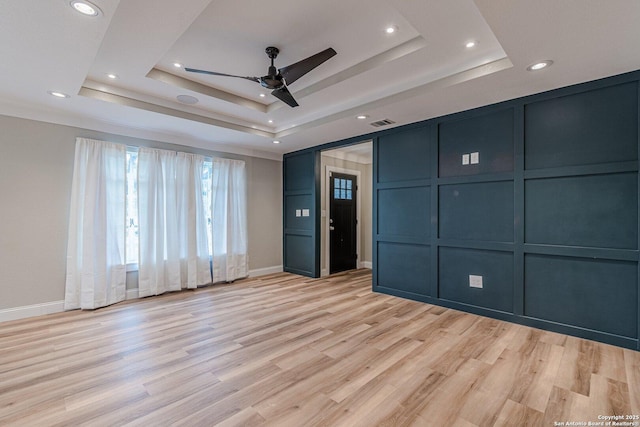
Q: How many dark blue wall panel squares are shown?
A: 12